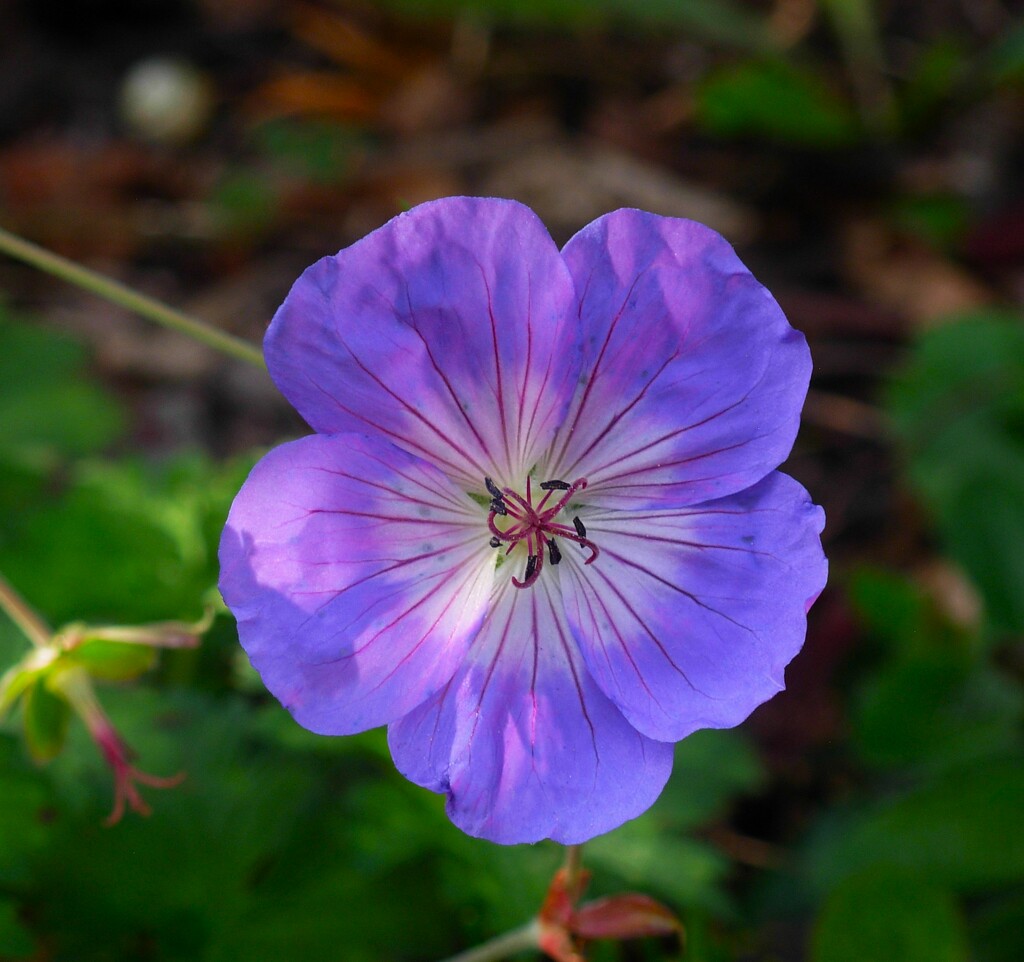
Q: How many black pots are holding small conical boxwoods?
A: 0